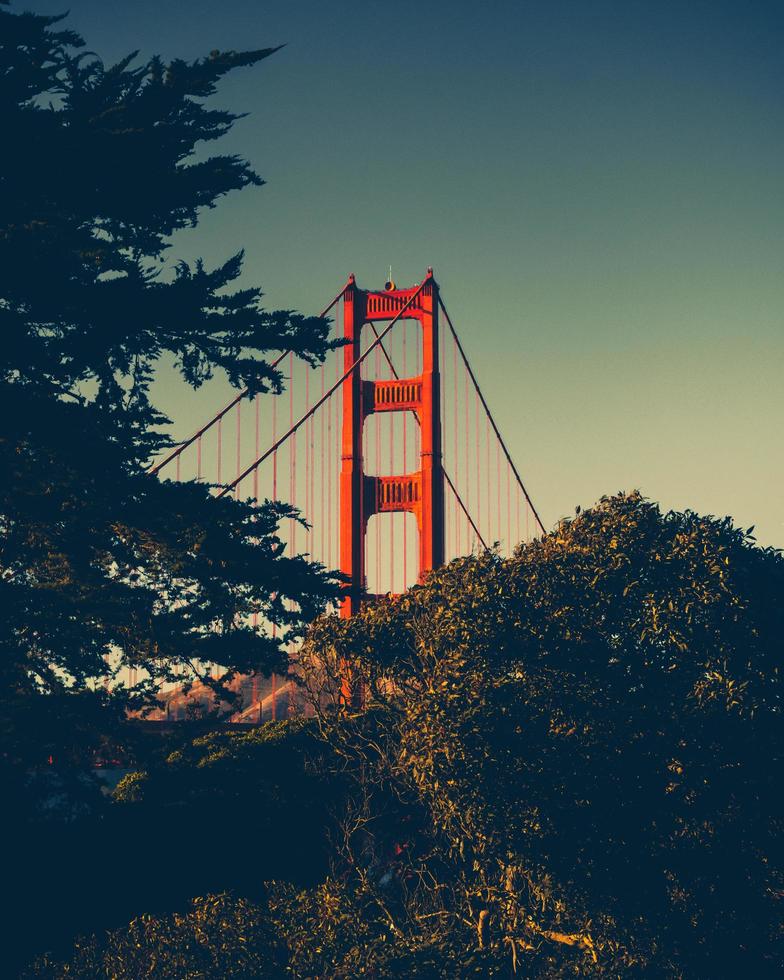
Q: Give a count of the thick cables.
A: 4